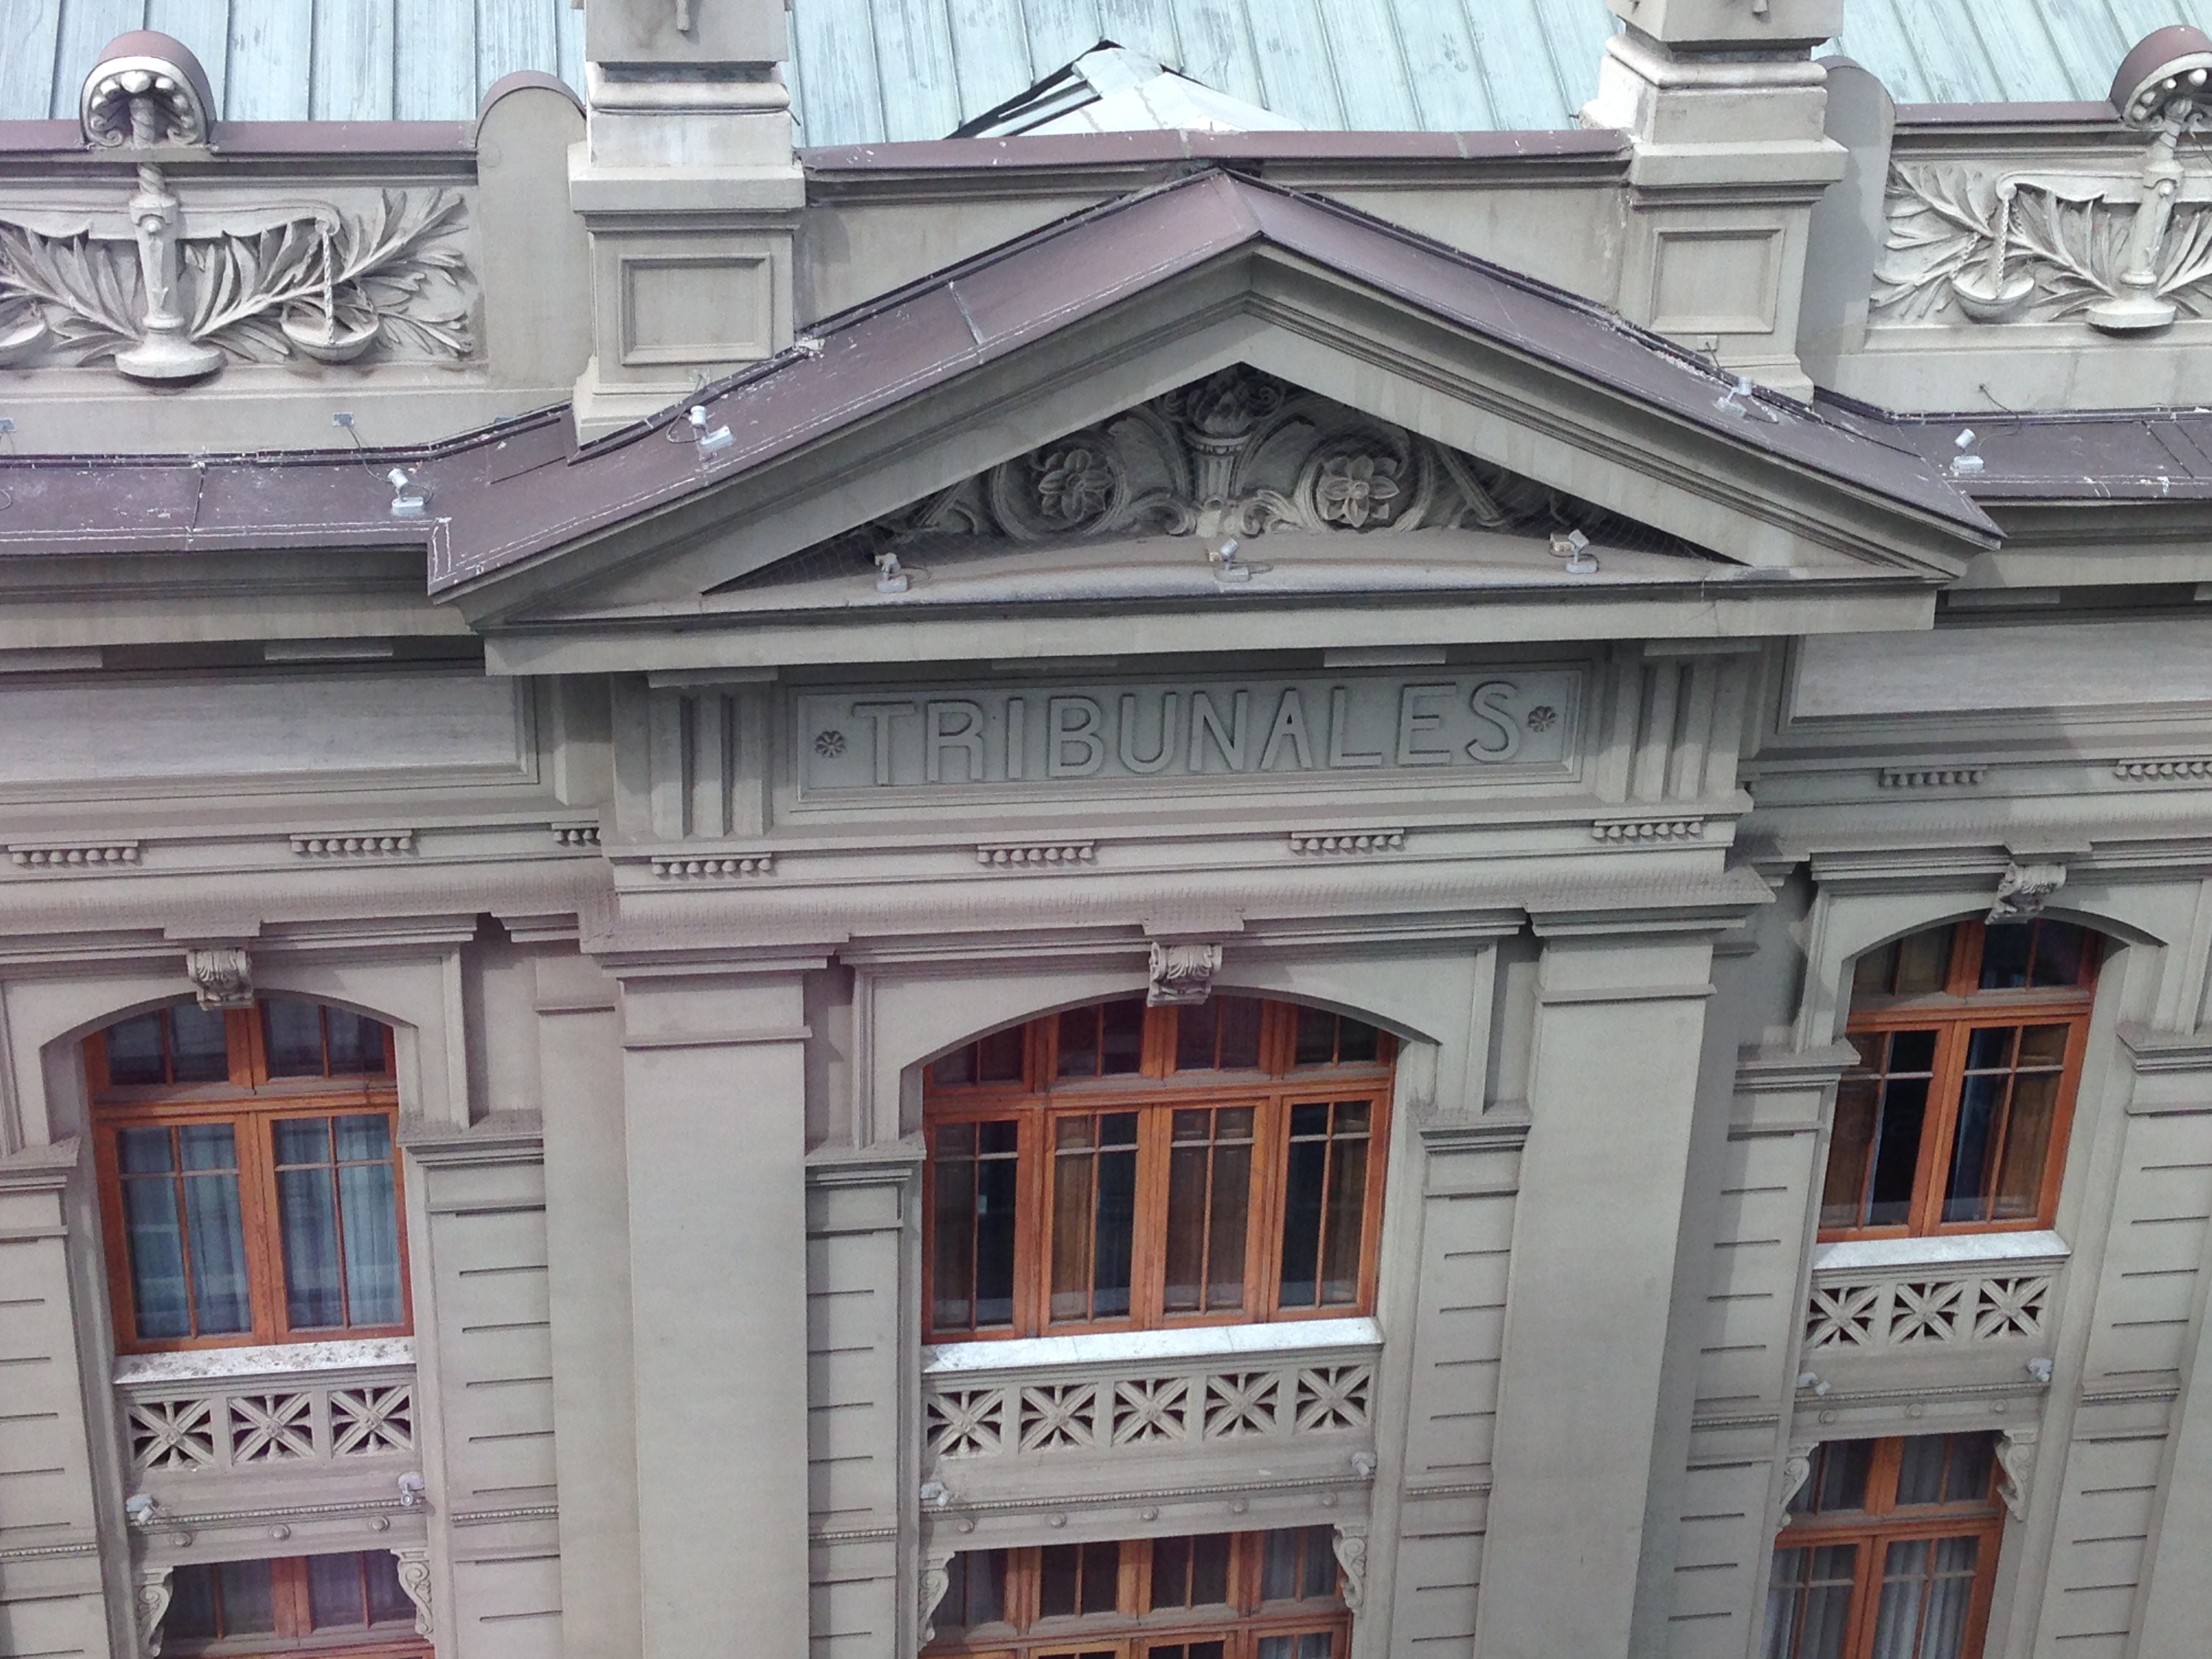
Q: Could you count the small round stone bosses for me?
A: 11